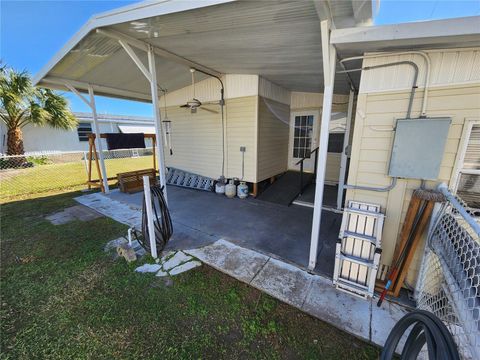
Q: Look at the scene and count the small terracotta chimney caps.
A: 0